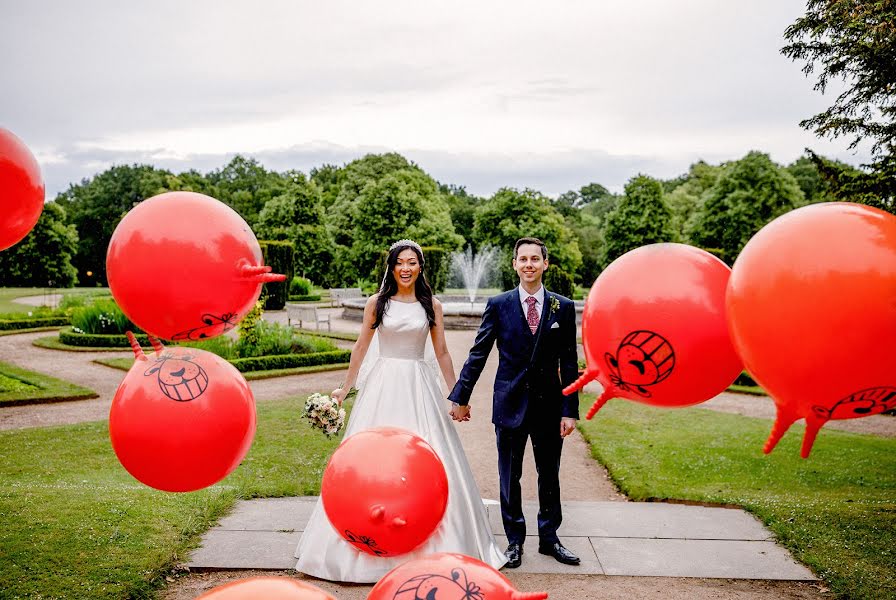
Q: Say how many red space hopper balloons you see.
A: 8